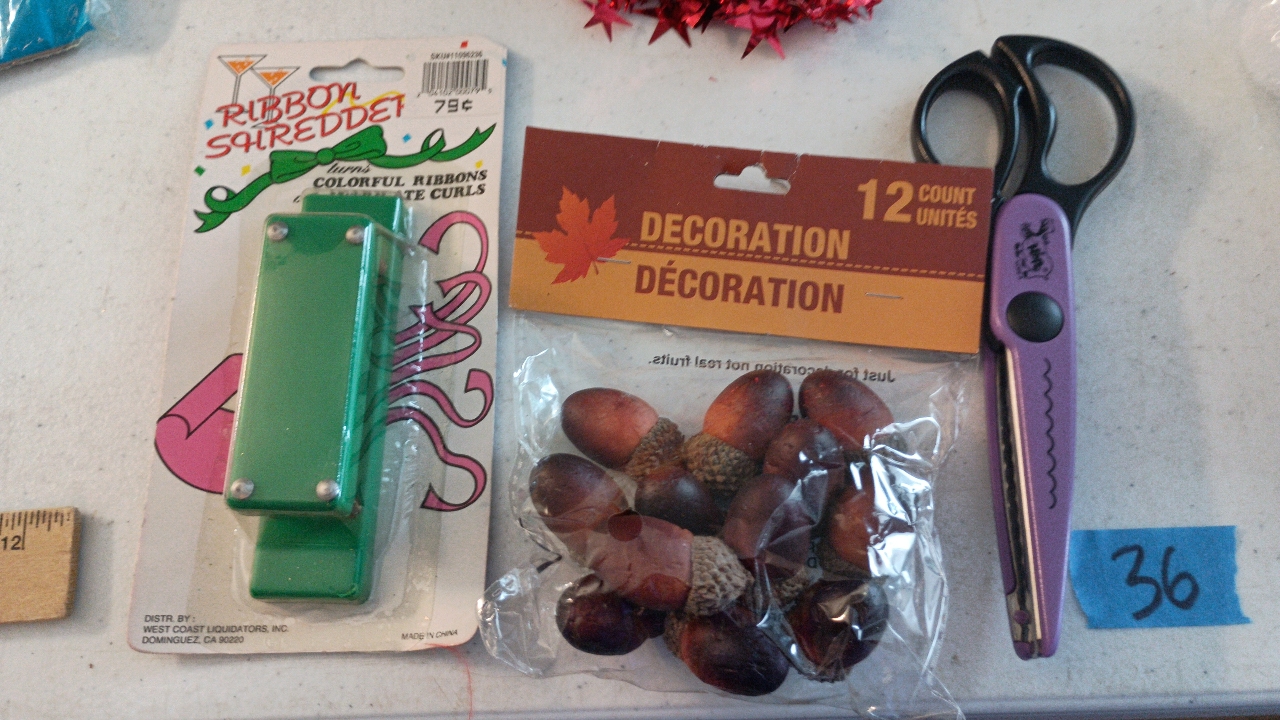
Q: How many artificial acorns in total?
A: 12